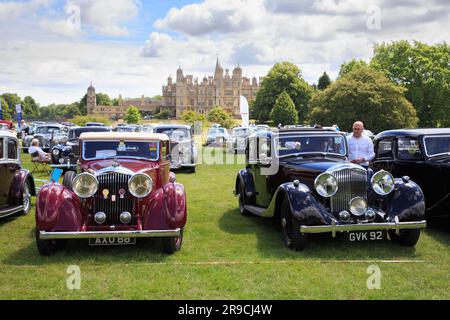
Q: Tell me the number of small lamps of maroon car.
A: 2